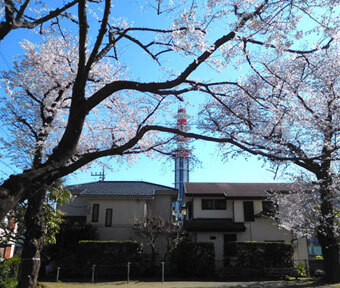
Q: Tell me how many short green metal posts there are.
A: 4